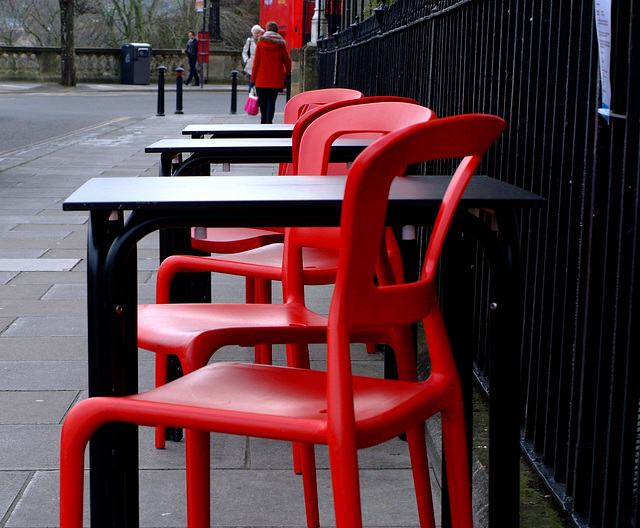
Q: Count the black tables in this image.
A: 3